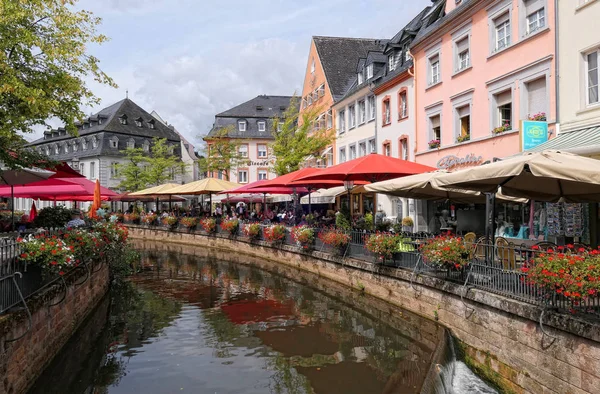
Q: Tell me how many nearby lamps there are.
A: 1